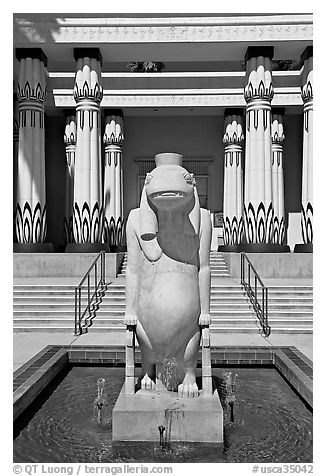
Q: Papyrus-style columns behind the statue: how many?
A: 8